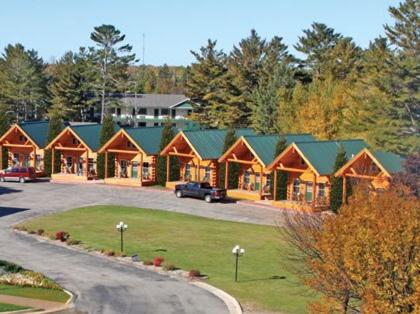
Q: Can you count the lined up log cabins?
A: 7